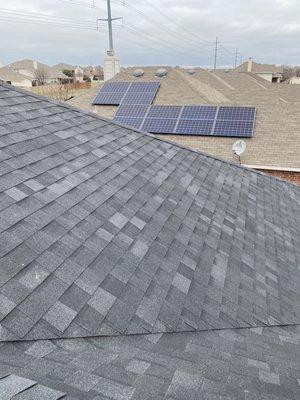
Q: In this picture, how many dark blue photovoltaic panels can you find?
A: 12